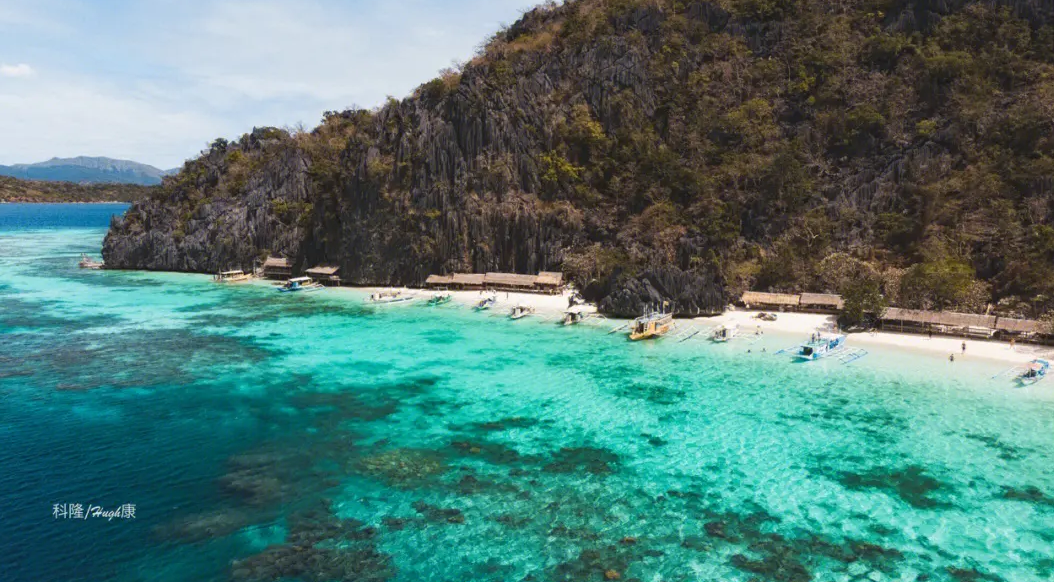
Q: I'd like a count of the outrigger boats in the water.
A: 12